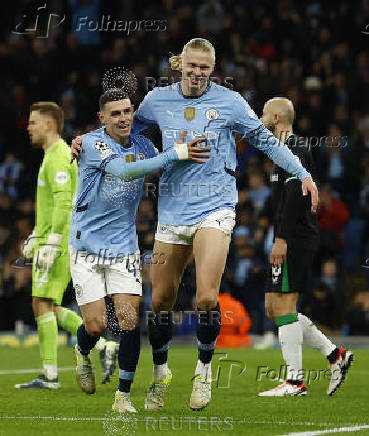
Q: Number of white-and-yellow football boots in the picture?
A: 4